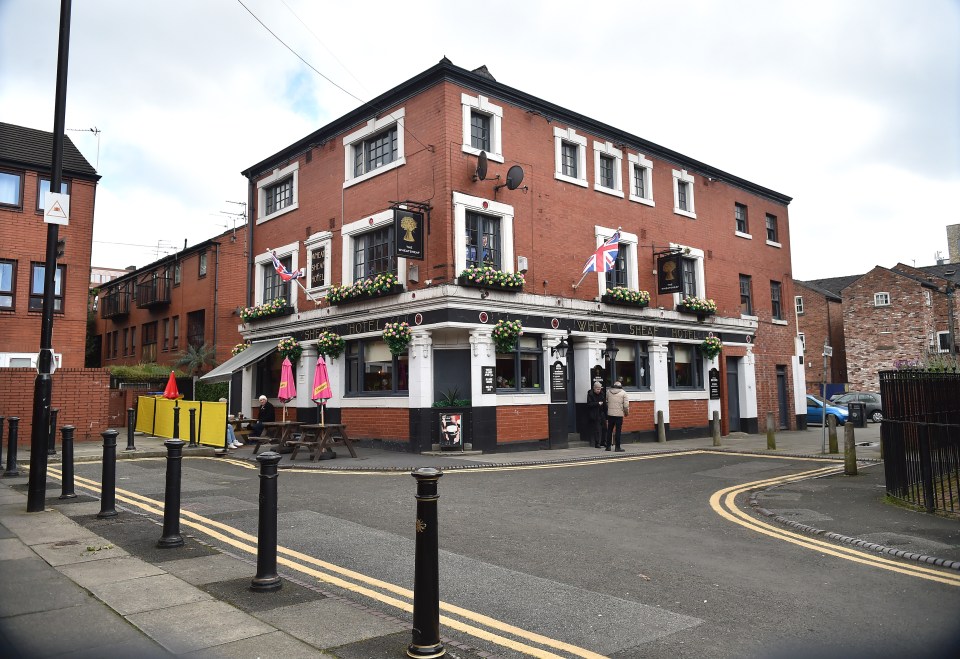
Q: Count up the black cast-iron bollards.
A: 11